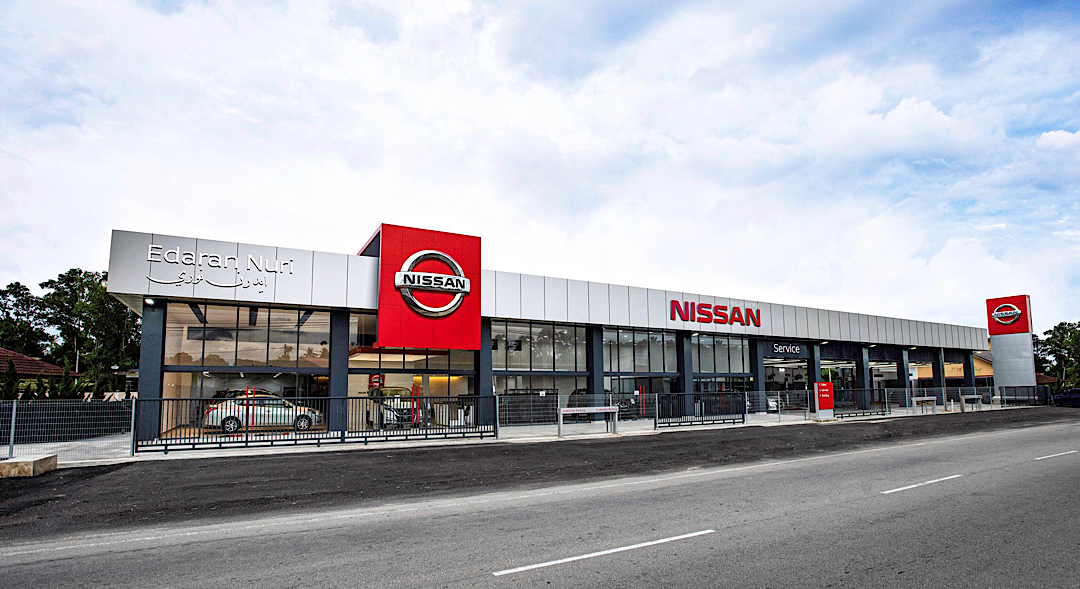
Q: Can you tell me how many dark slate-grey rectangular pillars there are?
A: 11